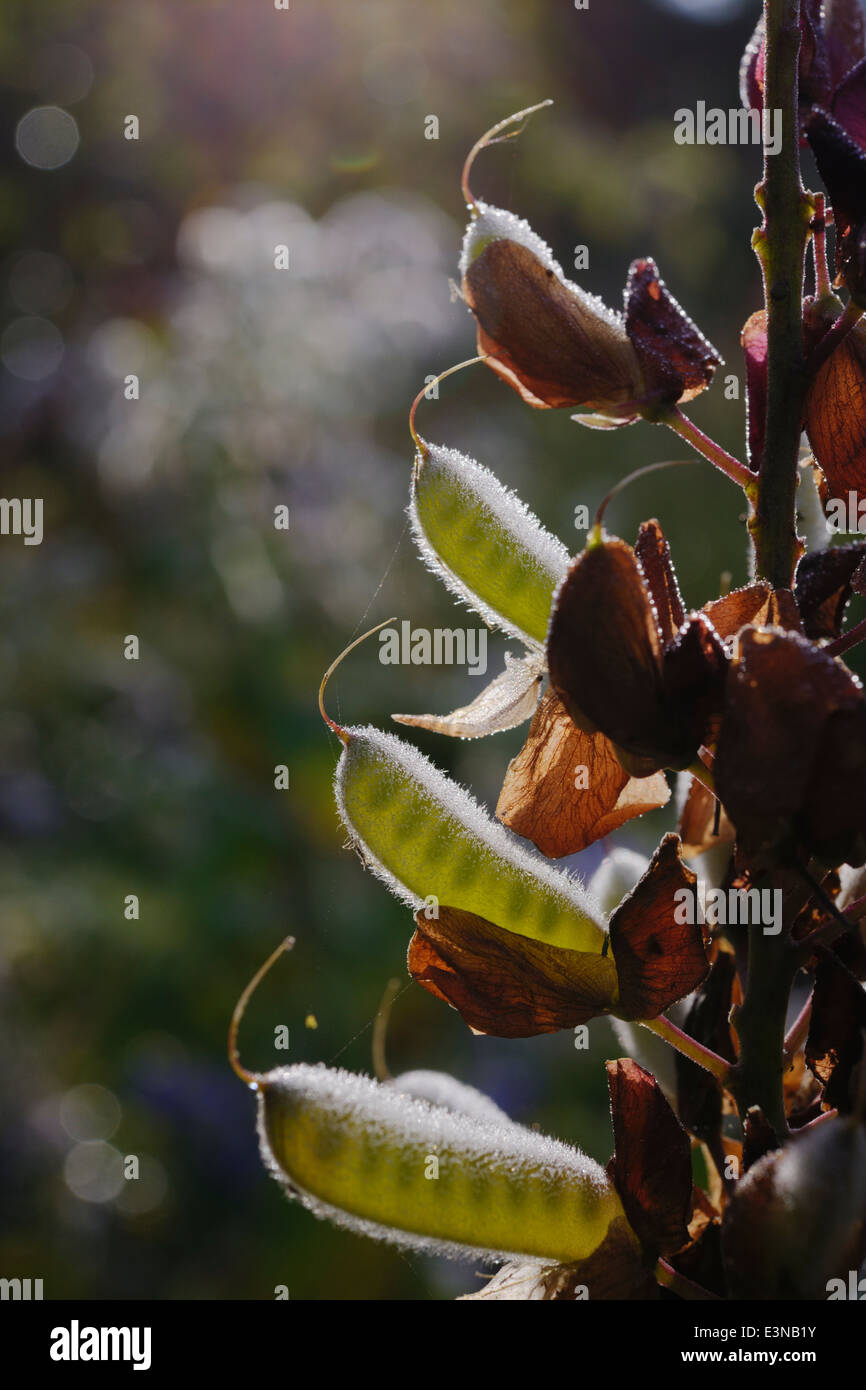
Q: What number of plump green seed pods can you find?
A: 3